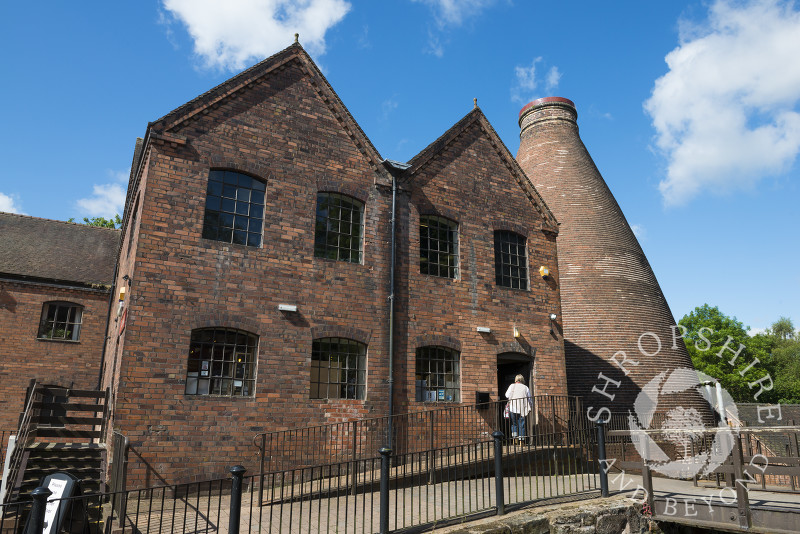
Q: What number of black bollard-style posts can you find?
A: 5